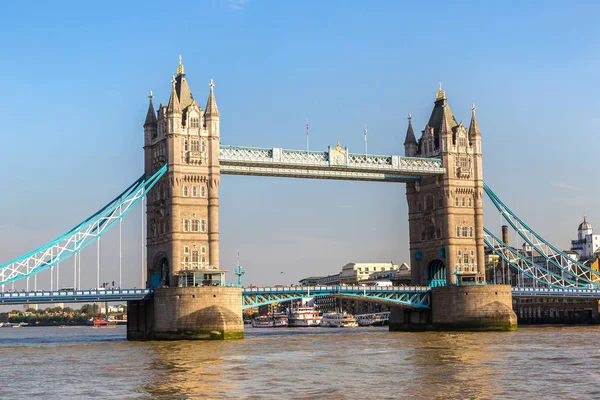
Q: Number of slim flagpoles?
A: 2